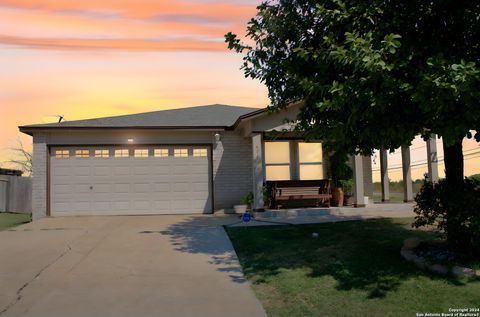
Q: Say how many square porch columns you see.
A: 5